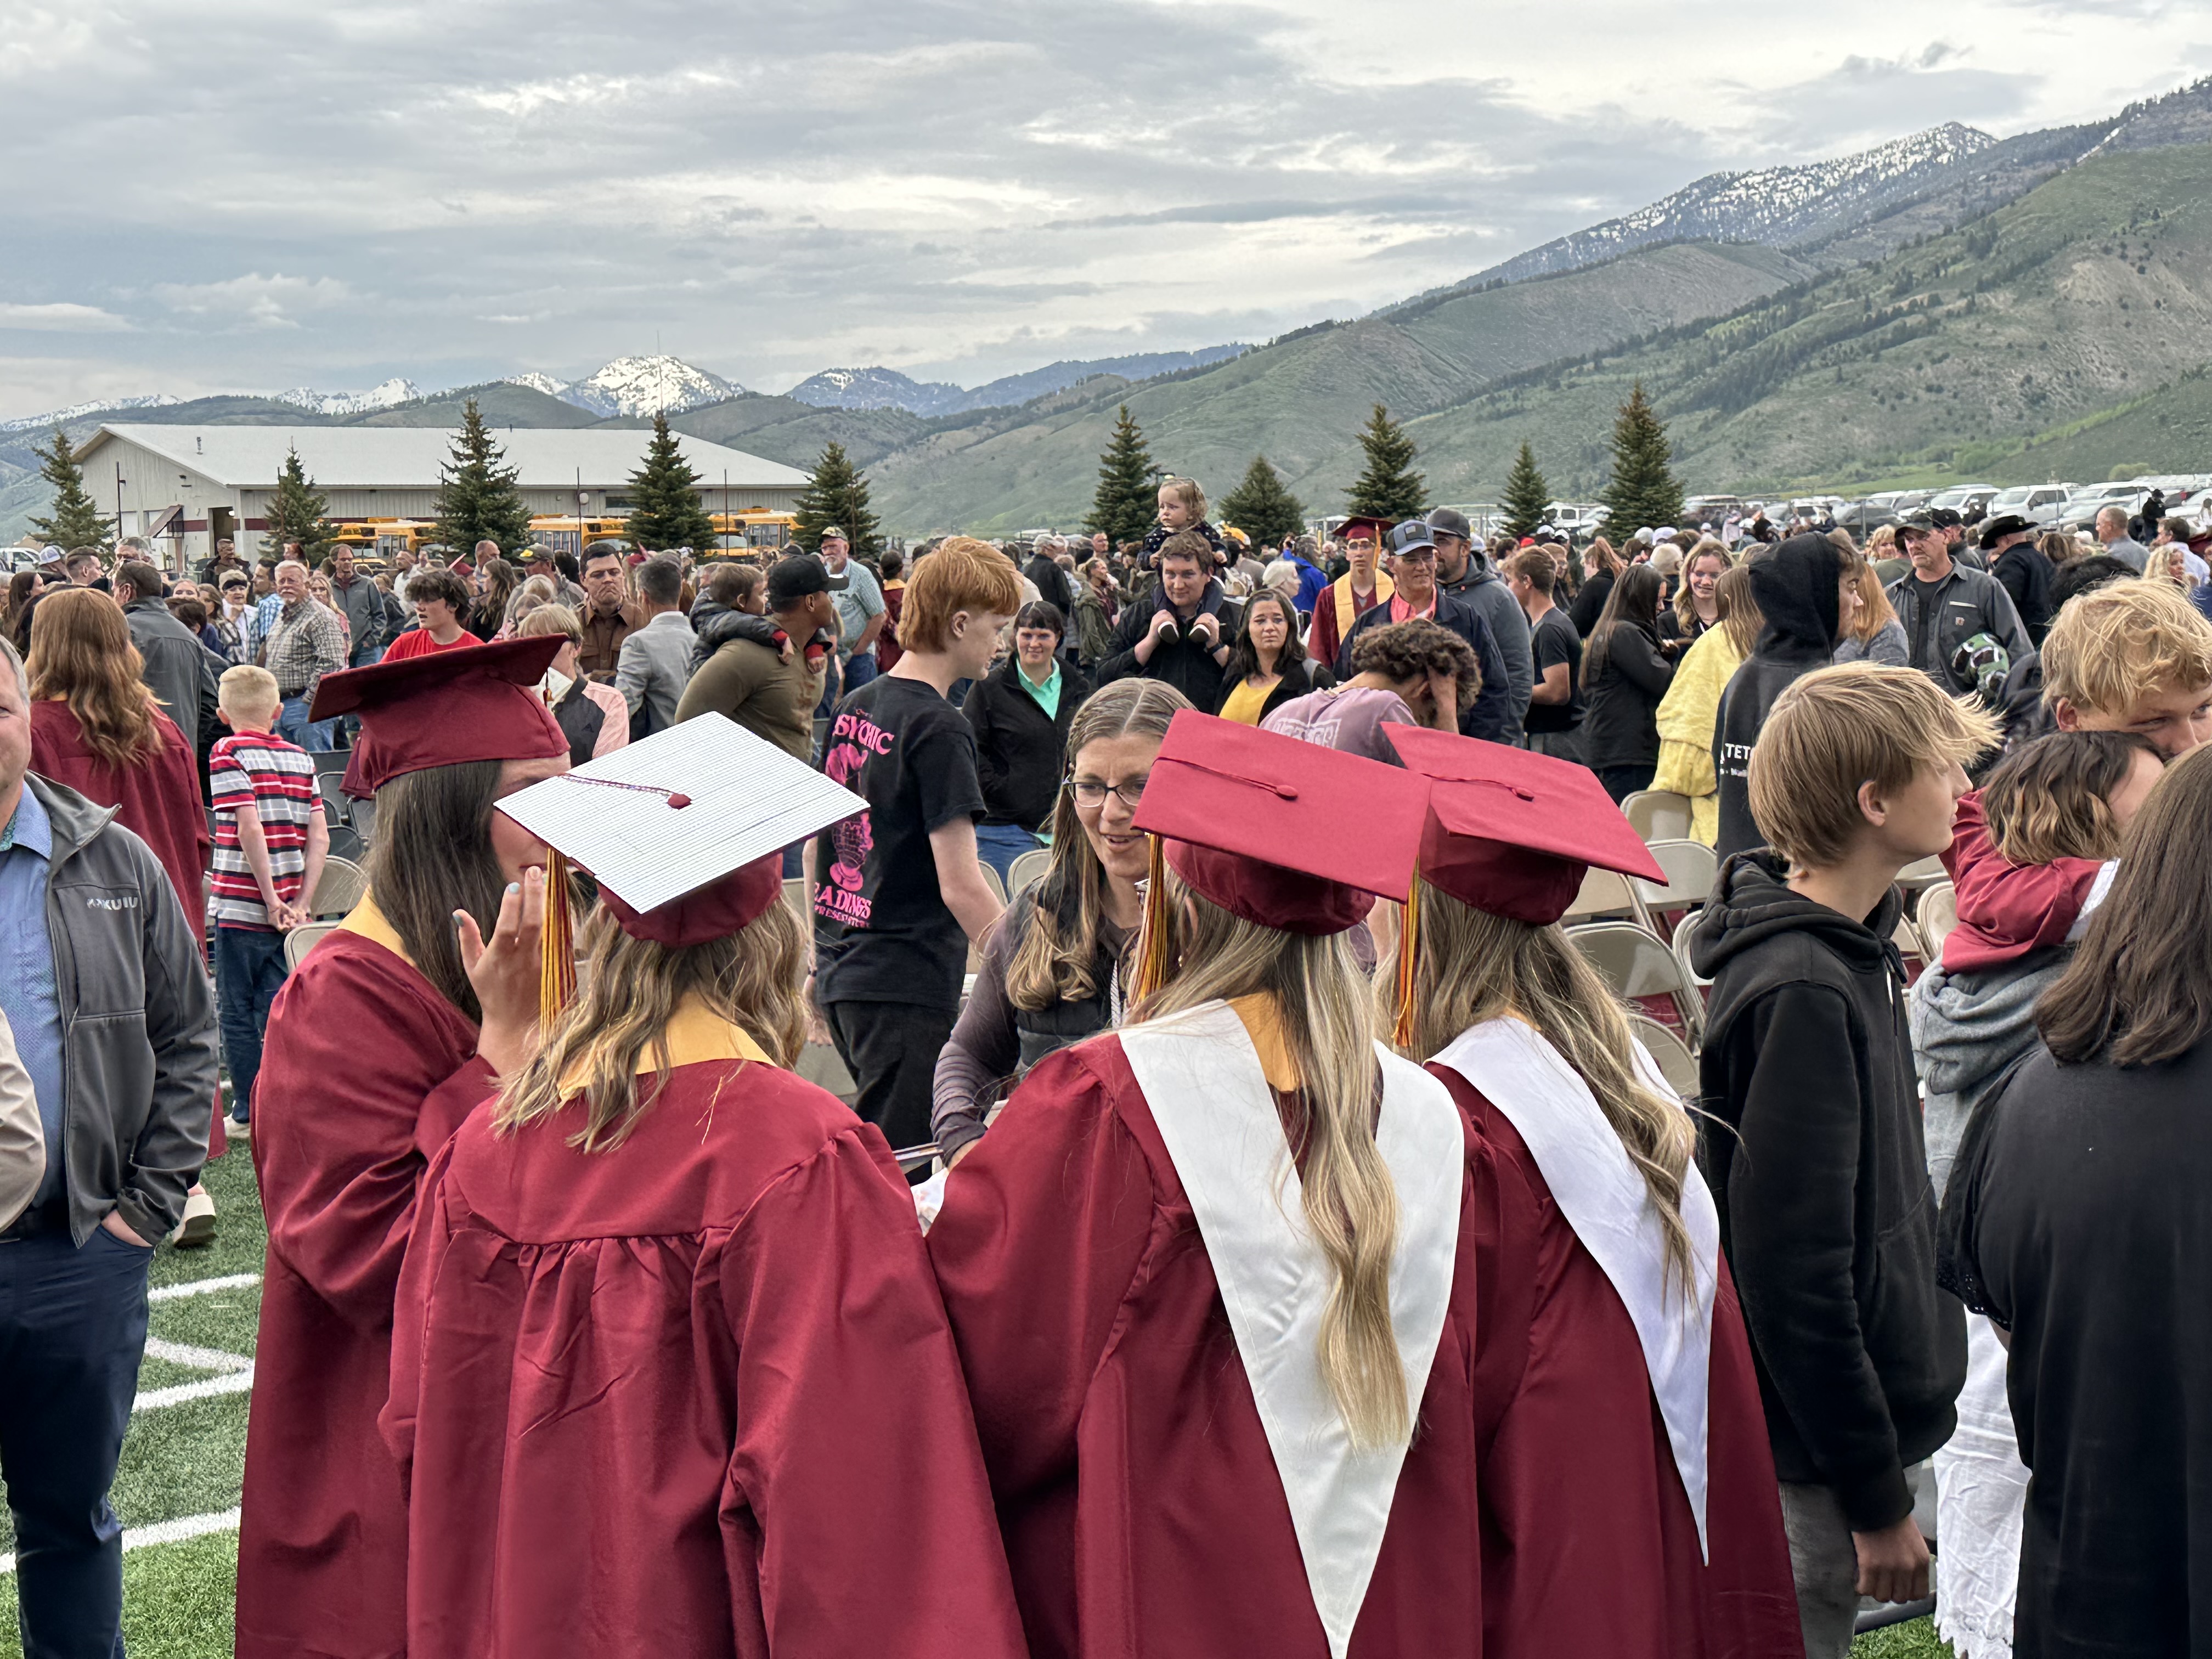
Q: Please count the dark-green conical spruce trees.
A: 10